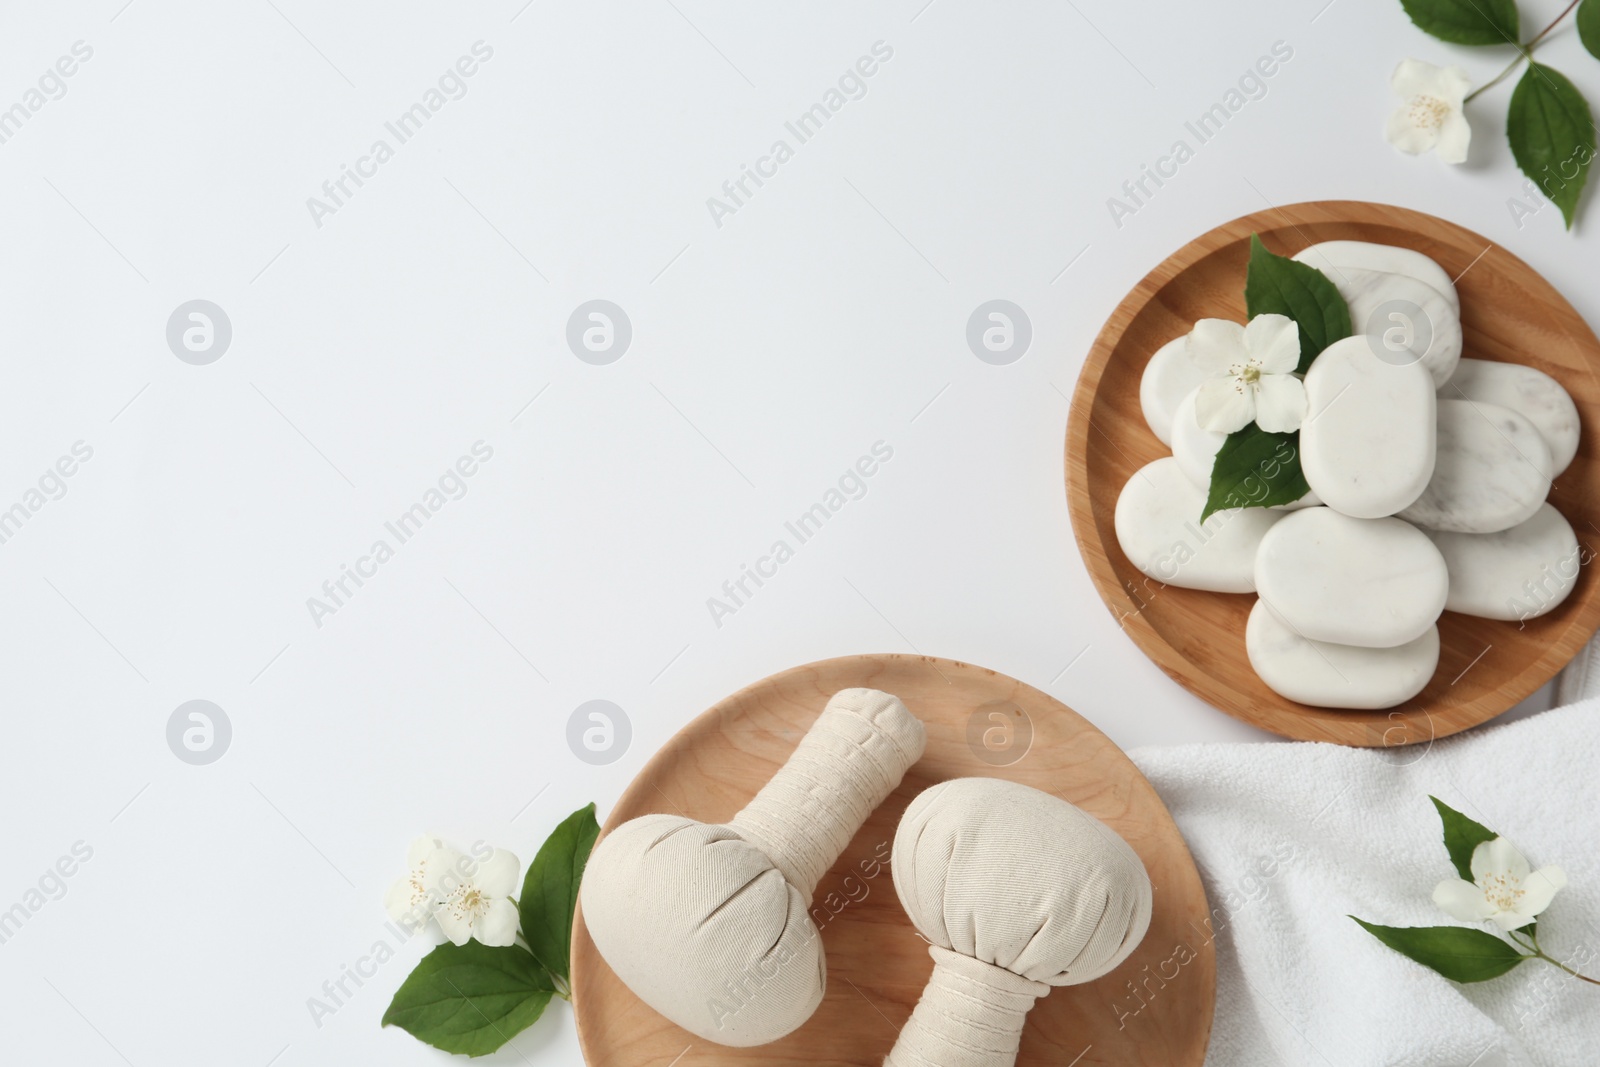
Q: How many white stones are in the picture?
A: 11